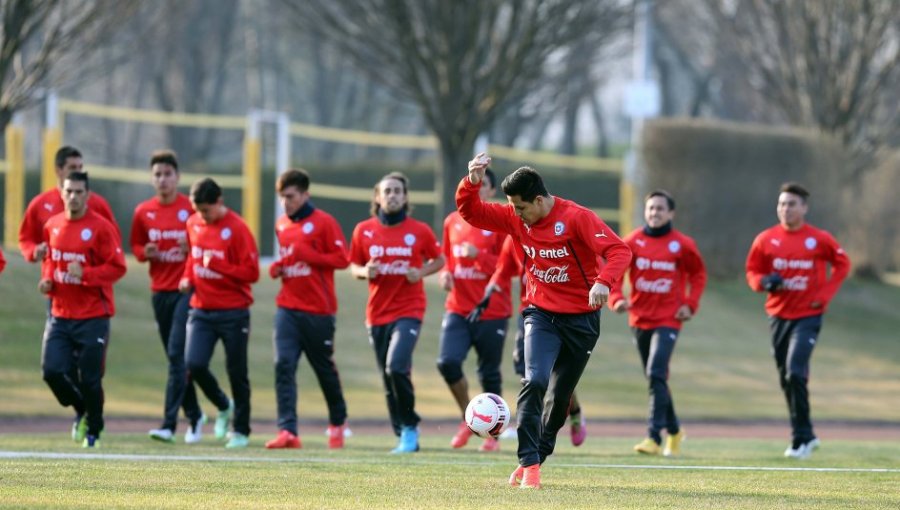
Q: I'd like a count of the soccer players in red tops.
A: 11